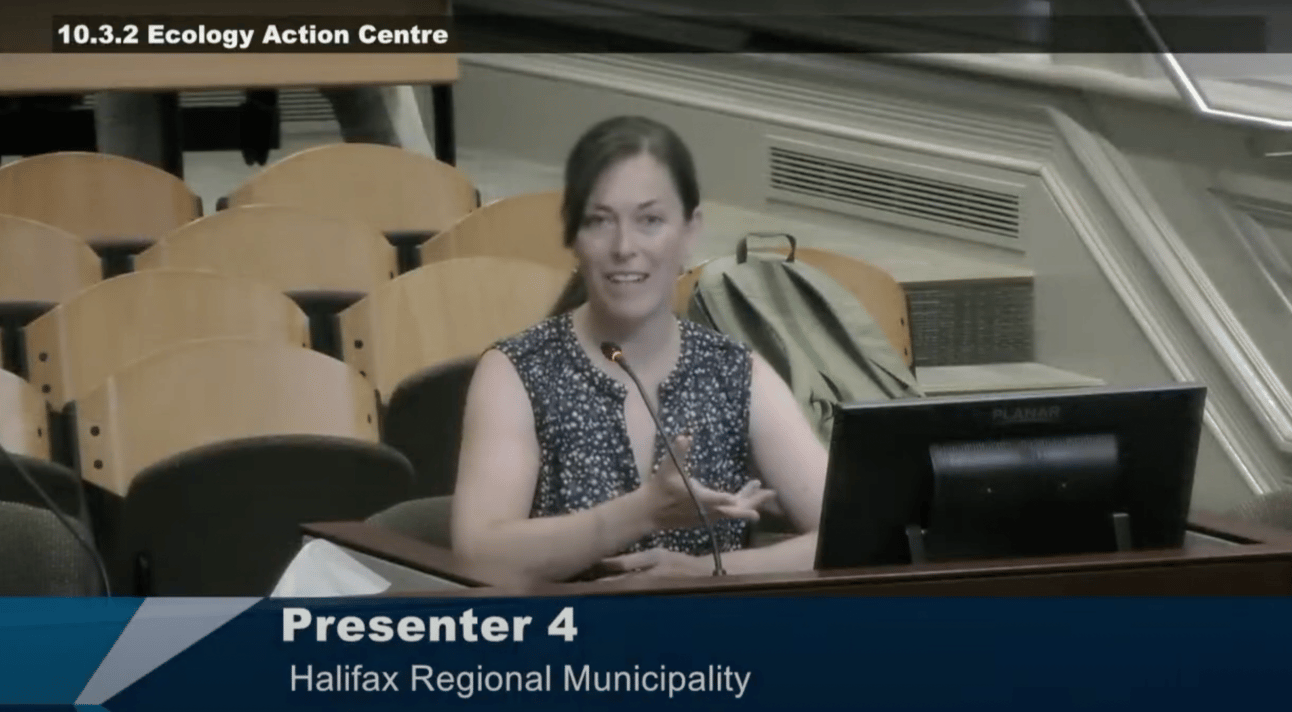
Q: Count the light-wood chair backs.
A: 10